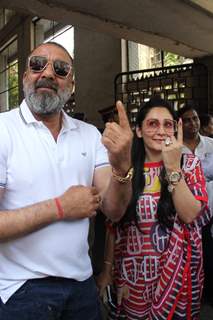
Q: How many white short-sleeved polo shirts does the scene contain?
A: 1